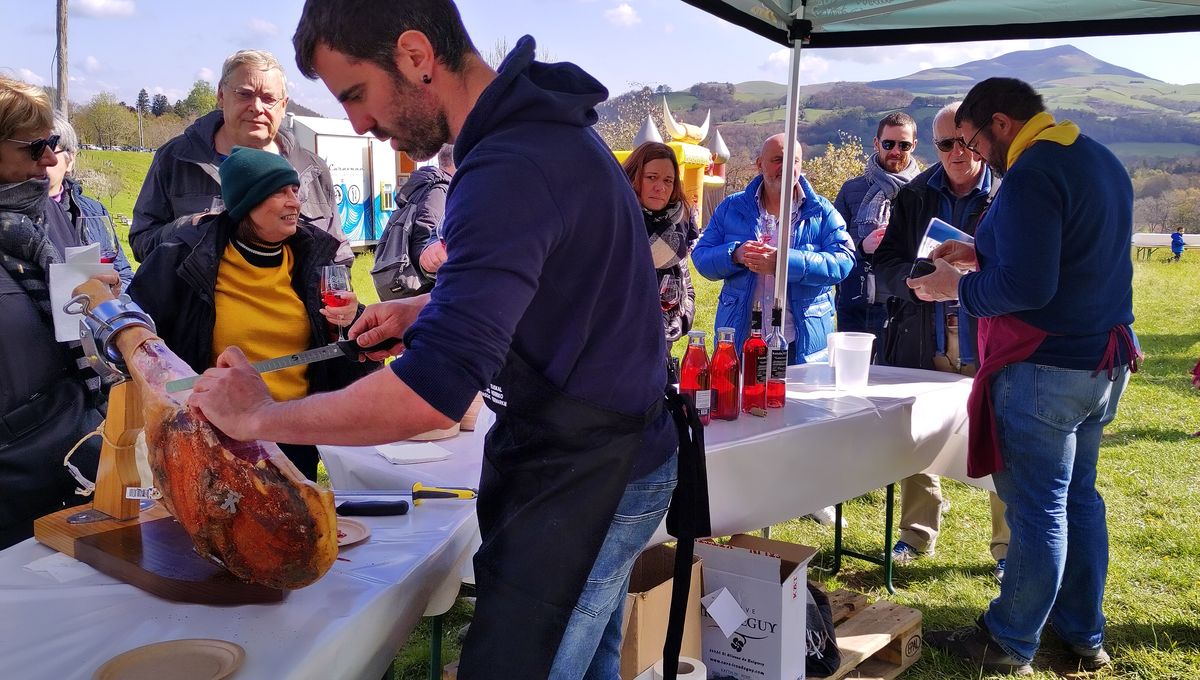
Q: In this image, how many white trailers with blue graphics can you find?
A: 1